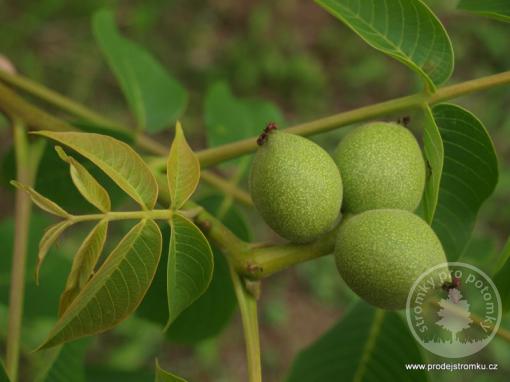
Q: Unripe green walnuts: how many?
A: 3